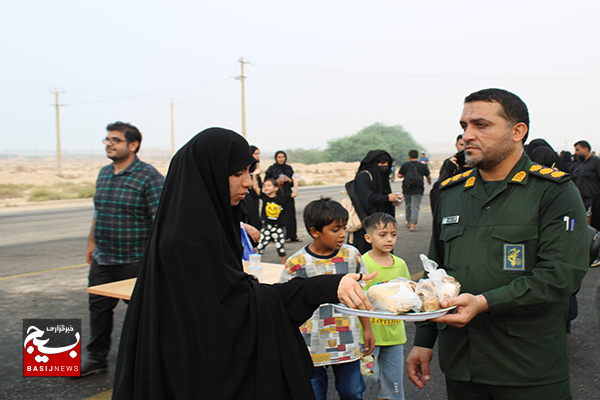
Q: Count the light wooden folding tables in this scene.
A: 1